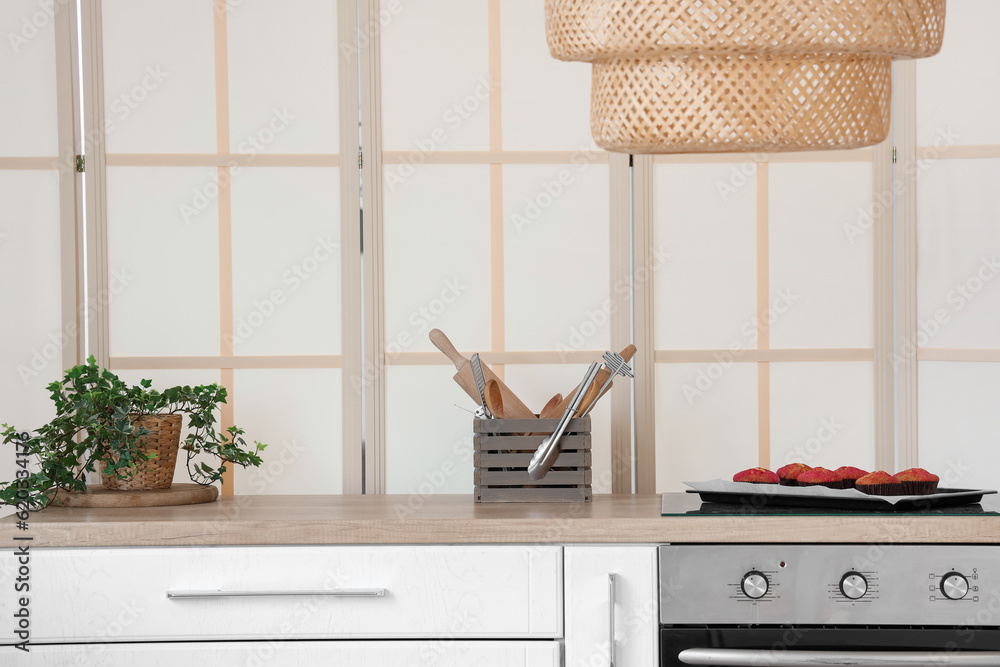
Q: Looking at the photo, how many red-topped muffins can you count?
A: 6